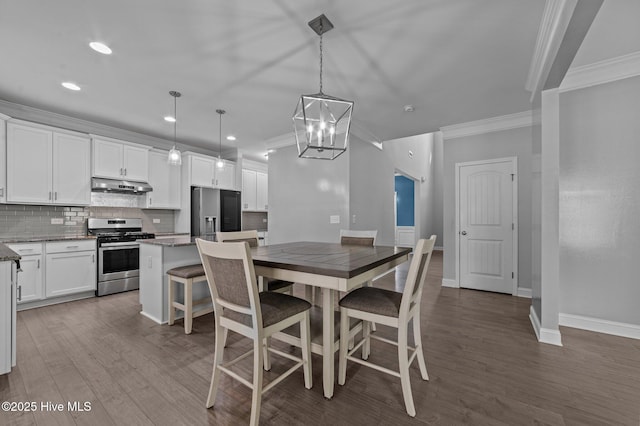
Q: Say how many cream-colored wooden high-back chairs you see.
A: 4